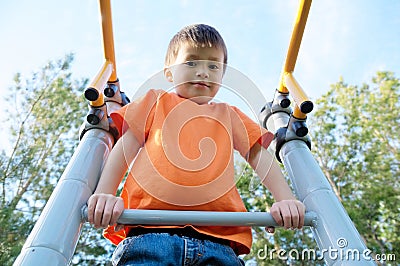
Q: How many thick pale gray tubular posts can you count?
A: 2